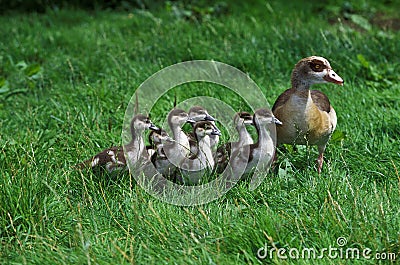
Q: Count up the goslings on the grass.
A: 7